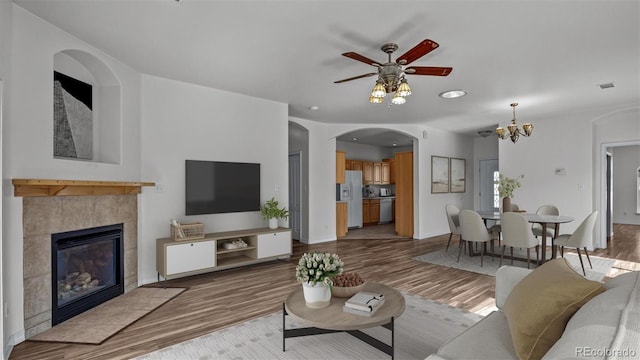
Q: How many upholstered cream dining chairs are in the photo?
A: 6